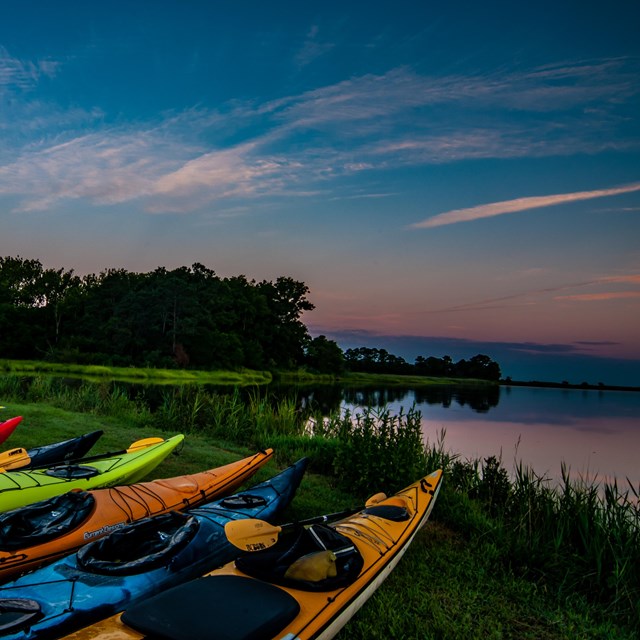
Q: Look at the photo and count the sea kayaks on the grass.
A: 6